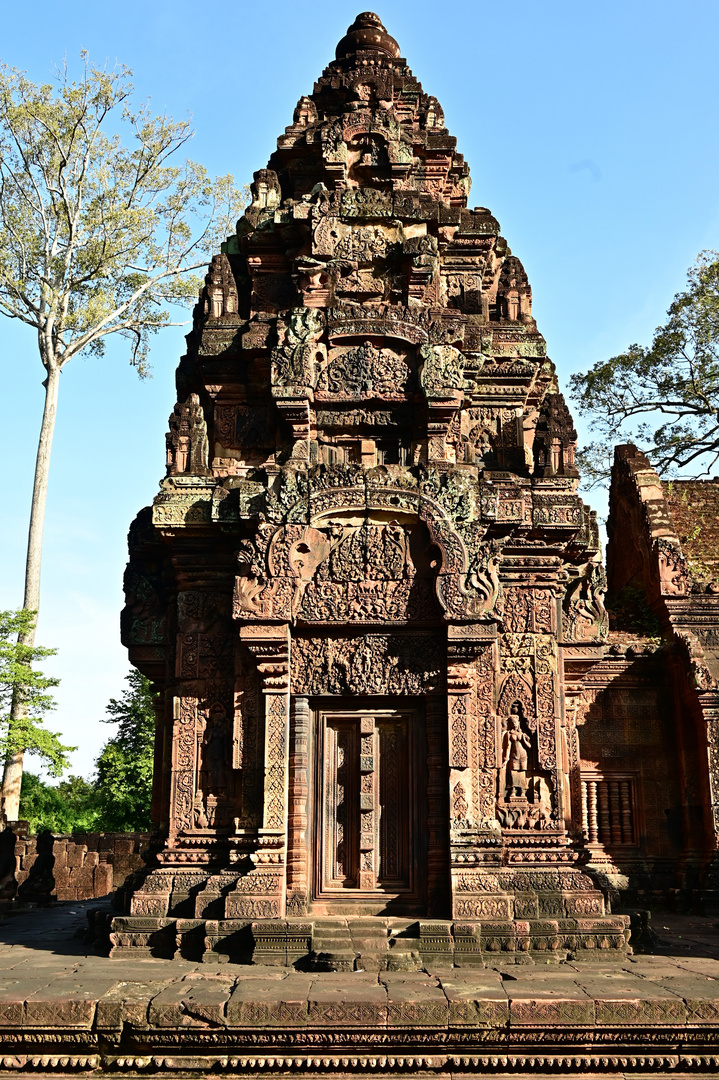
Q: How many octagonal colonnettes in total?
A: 2